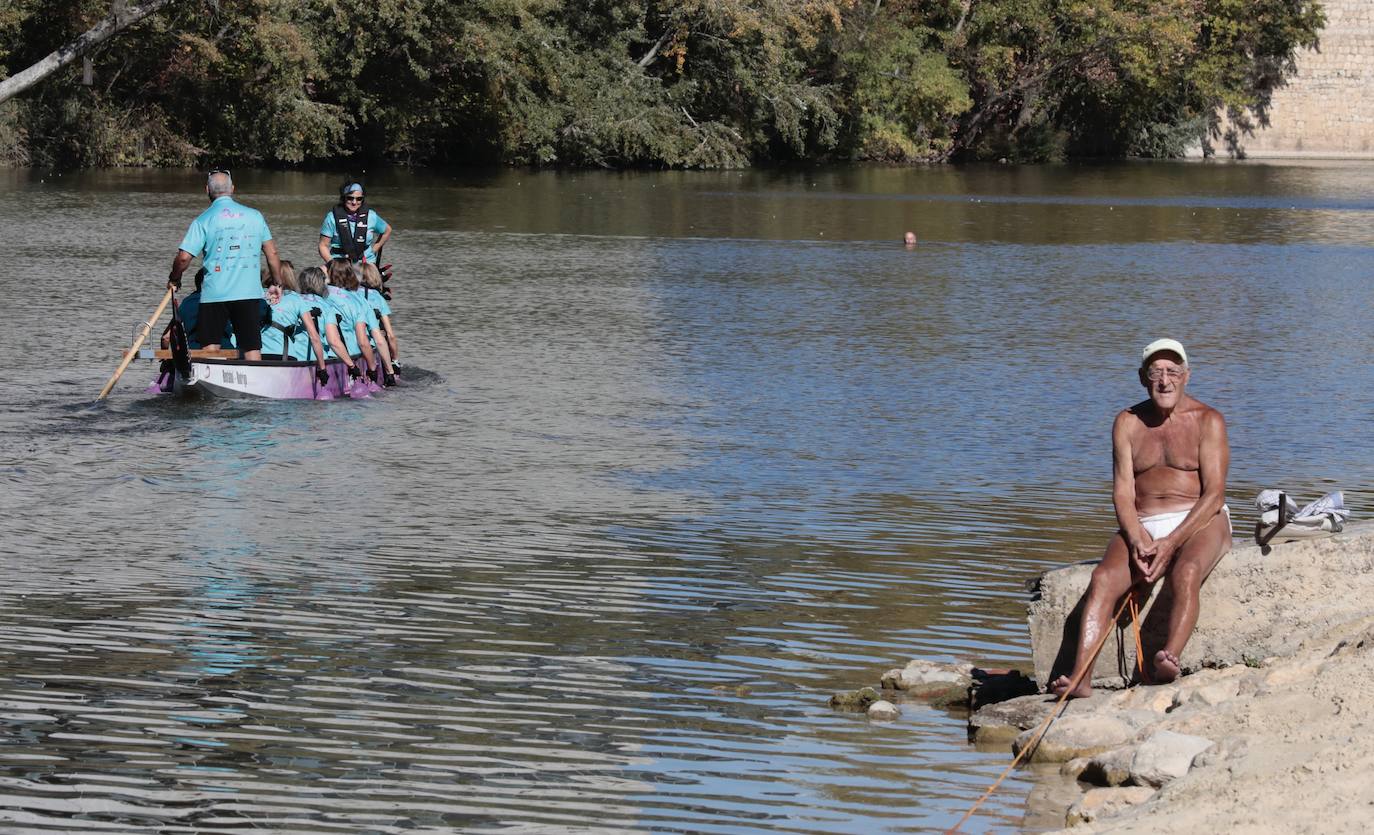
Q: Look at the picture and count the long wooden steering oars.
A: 1